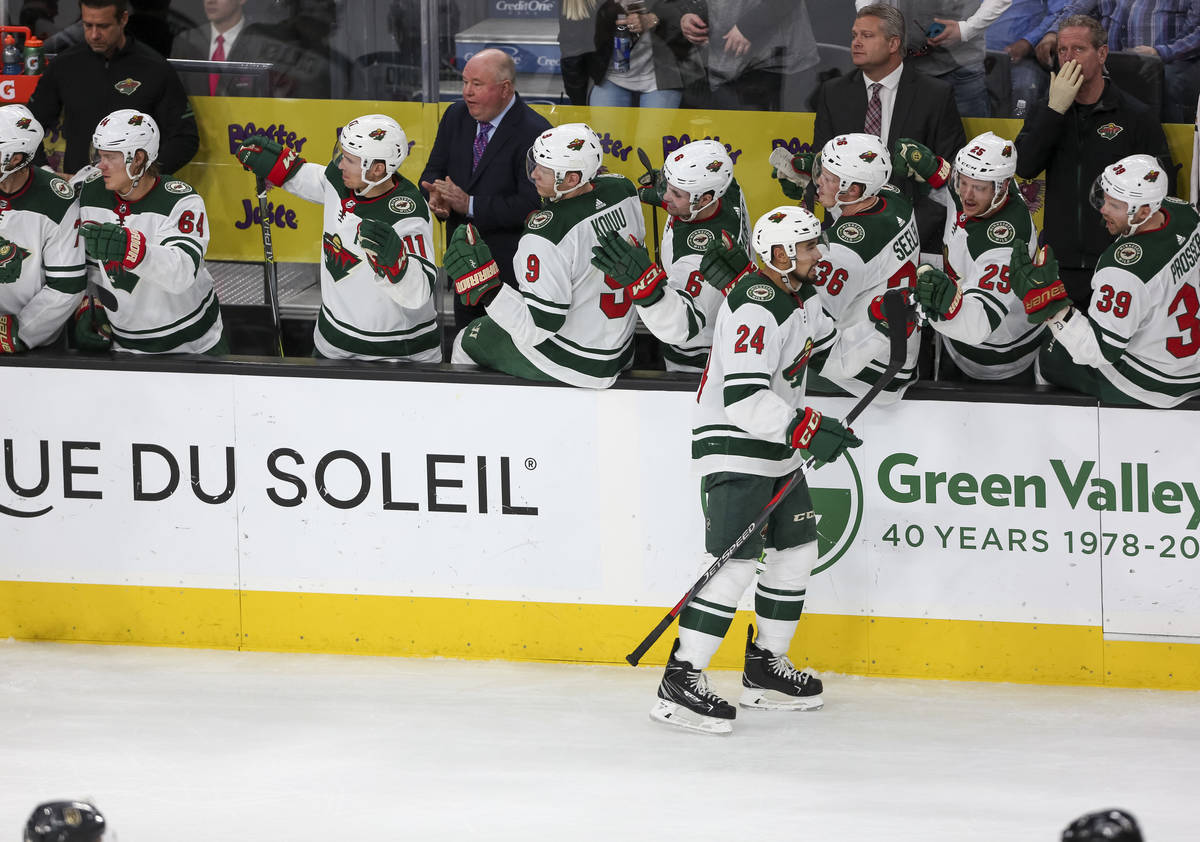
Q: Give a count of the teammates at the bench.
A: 8